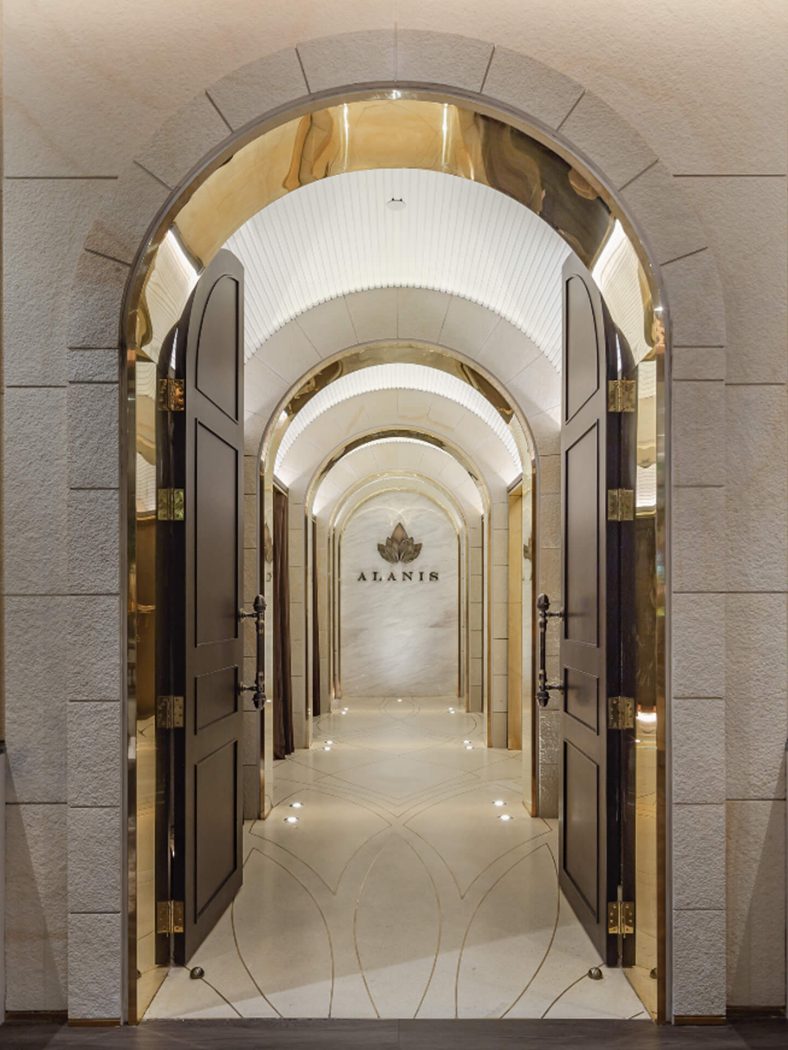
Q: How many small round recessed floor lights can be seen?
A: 13